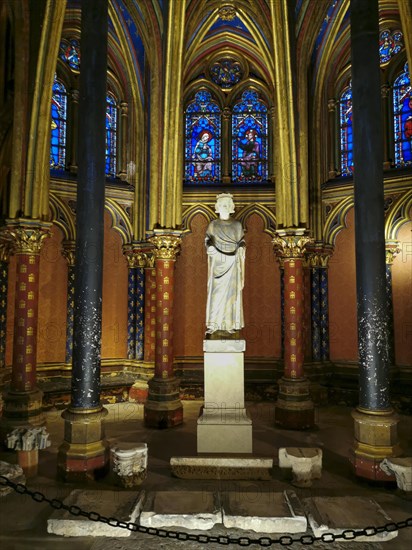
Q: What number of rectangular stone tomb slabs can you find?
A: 4